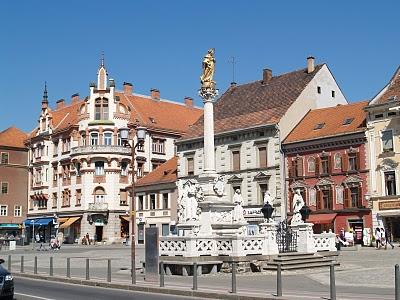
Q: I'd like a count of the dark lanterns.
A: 2